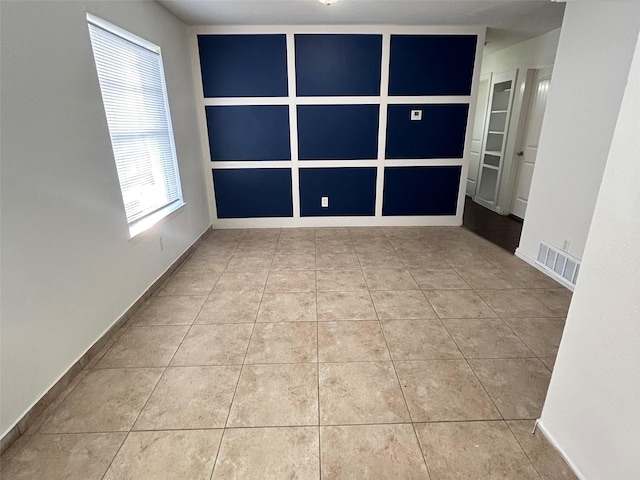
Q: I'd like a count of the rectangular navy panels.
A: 9